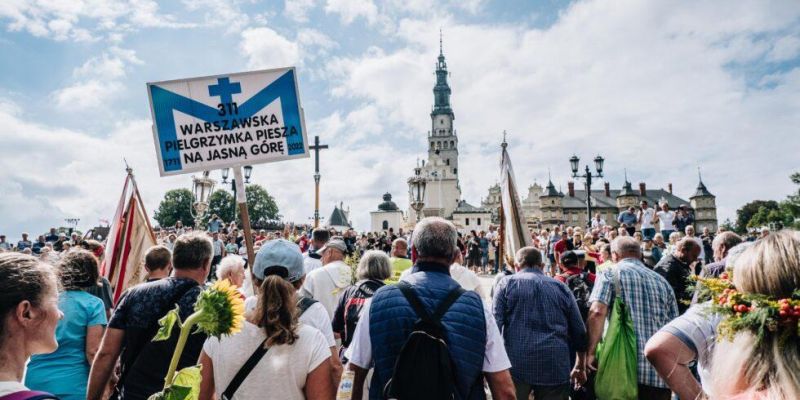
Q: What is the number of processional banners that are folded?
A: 2